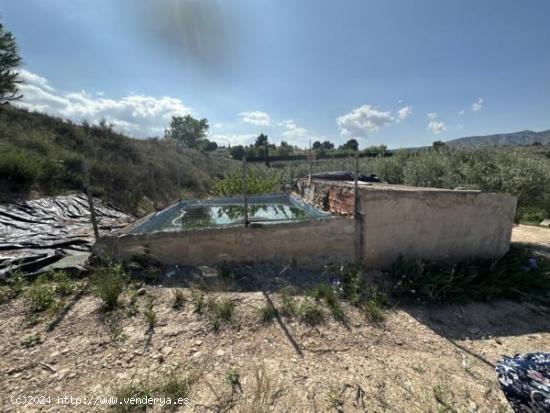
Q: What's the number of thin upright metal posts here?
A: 6